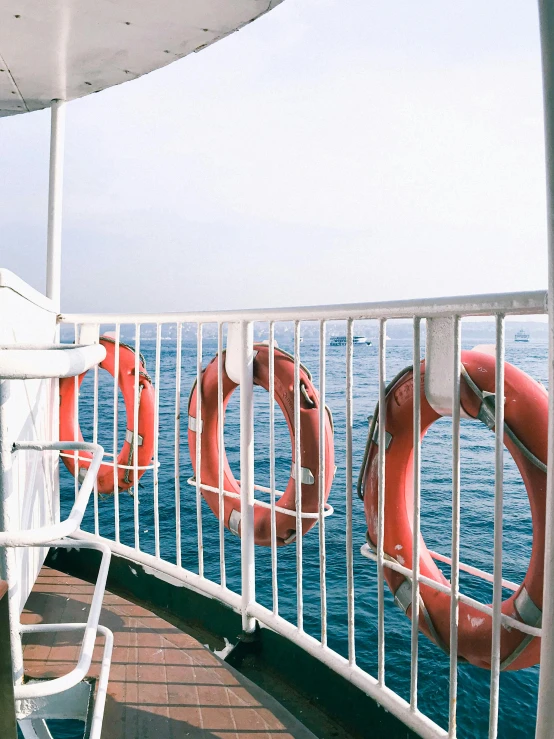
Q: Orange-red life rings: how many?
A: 3